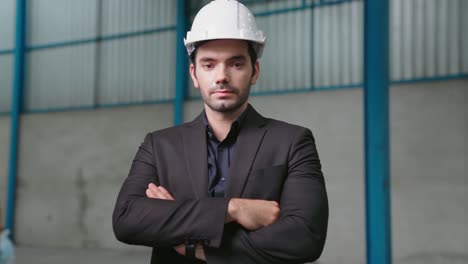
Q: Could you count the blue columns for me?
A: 3